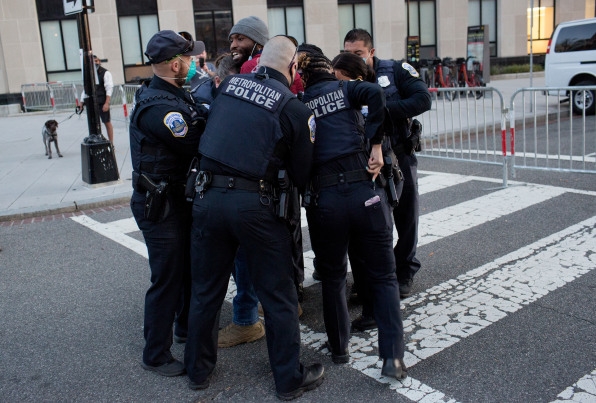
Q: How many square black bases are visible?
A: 1